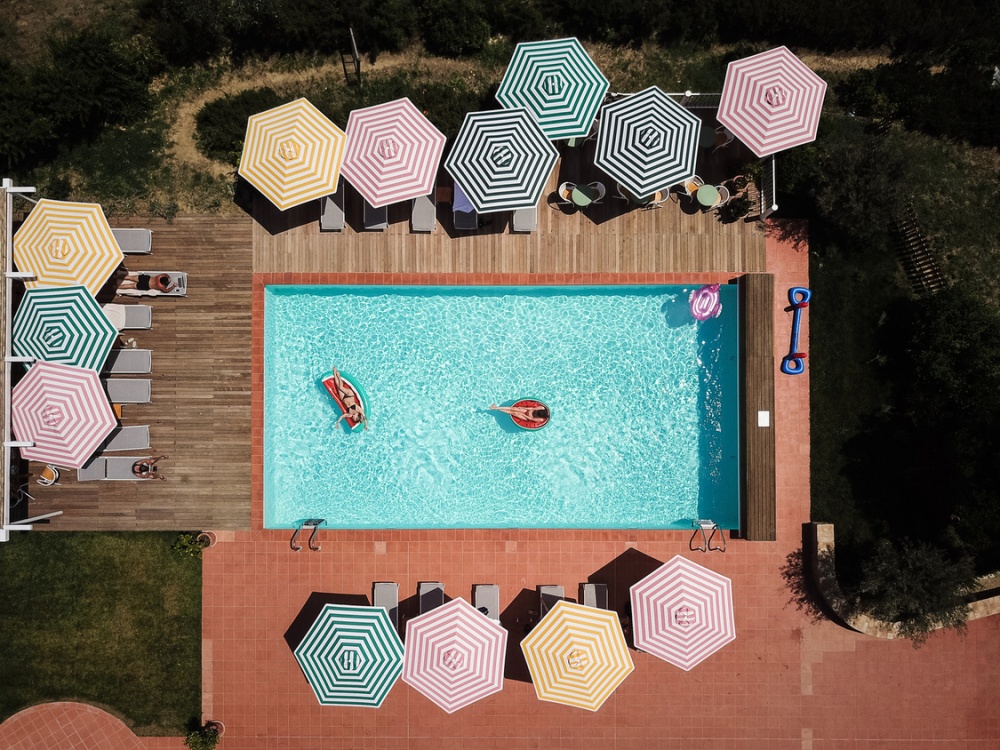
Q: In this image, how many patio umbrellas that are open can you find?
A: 13